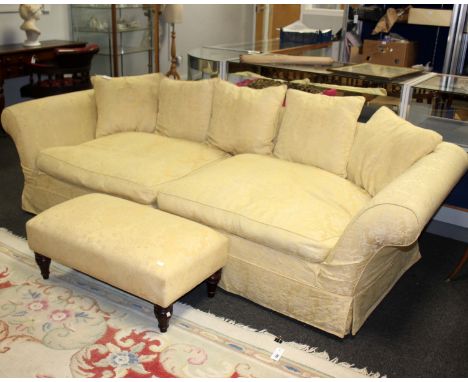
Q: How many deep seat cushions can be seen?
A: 2